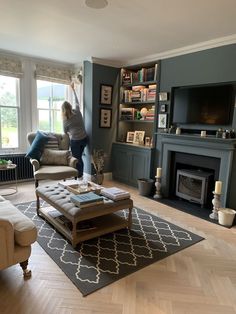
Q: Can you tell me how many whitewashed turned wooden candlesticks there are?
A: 2